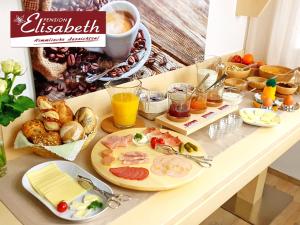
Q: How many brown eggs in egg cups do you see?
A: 2